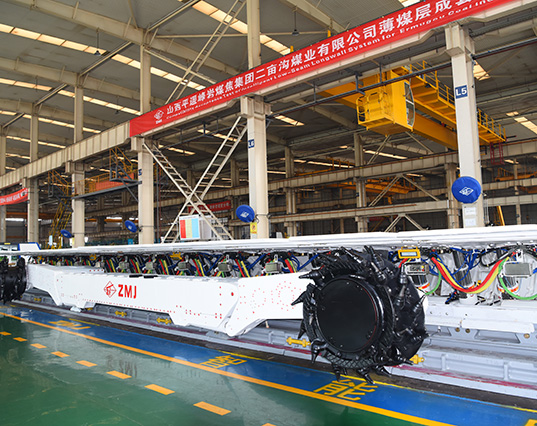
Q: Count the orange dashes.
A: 9